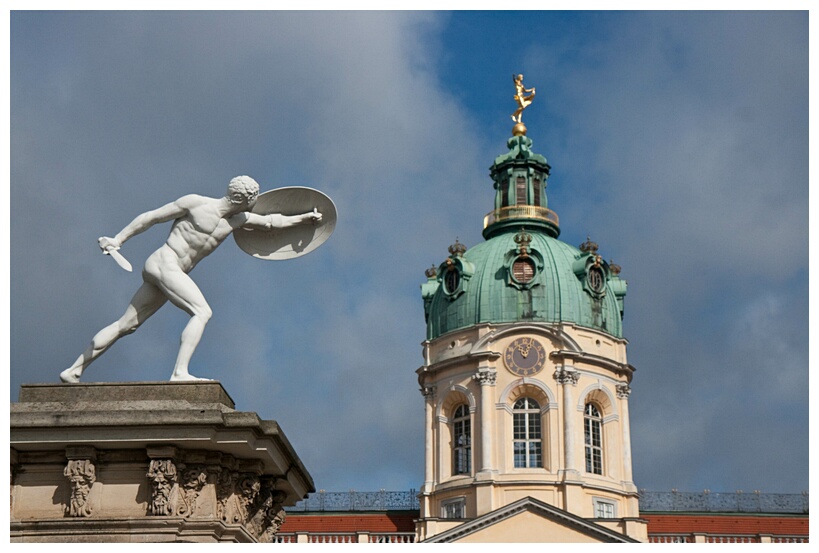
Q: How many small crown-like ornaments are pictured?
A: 5